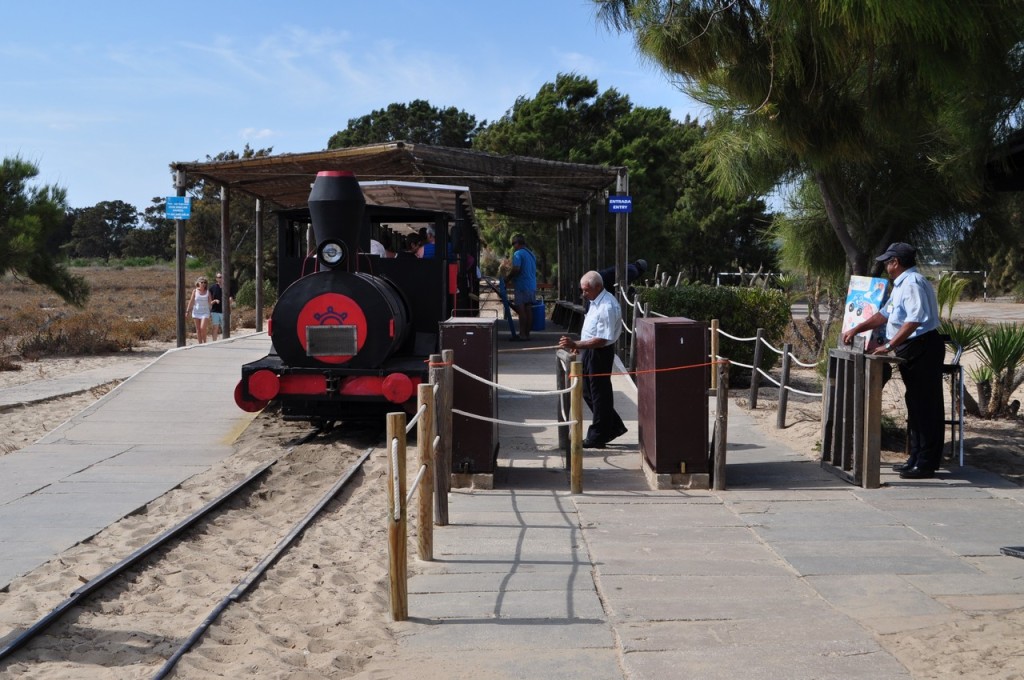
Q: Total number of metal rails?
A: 2